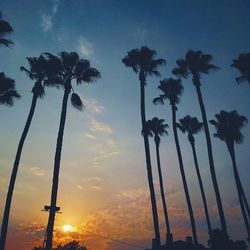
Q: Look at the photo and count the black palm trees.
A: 11